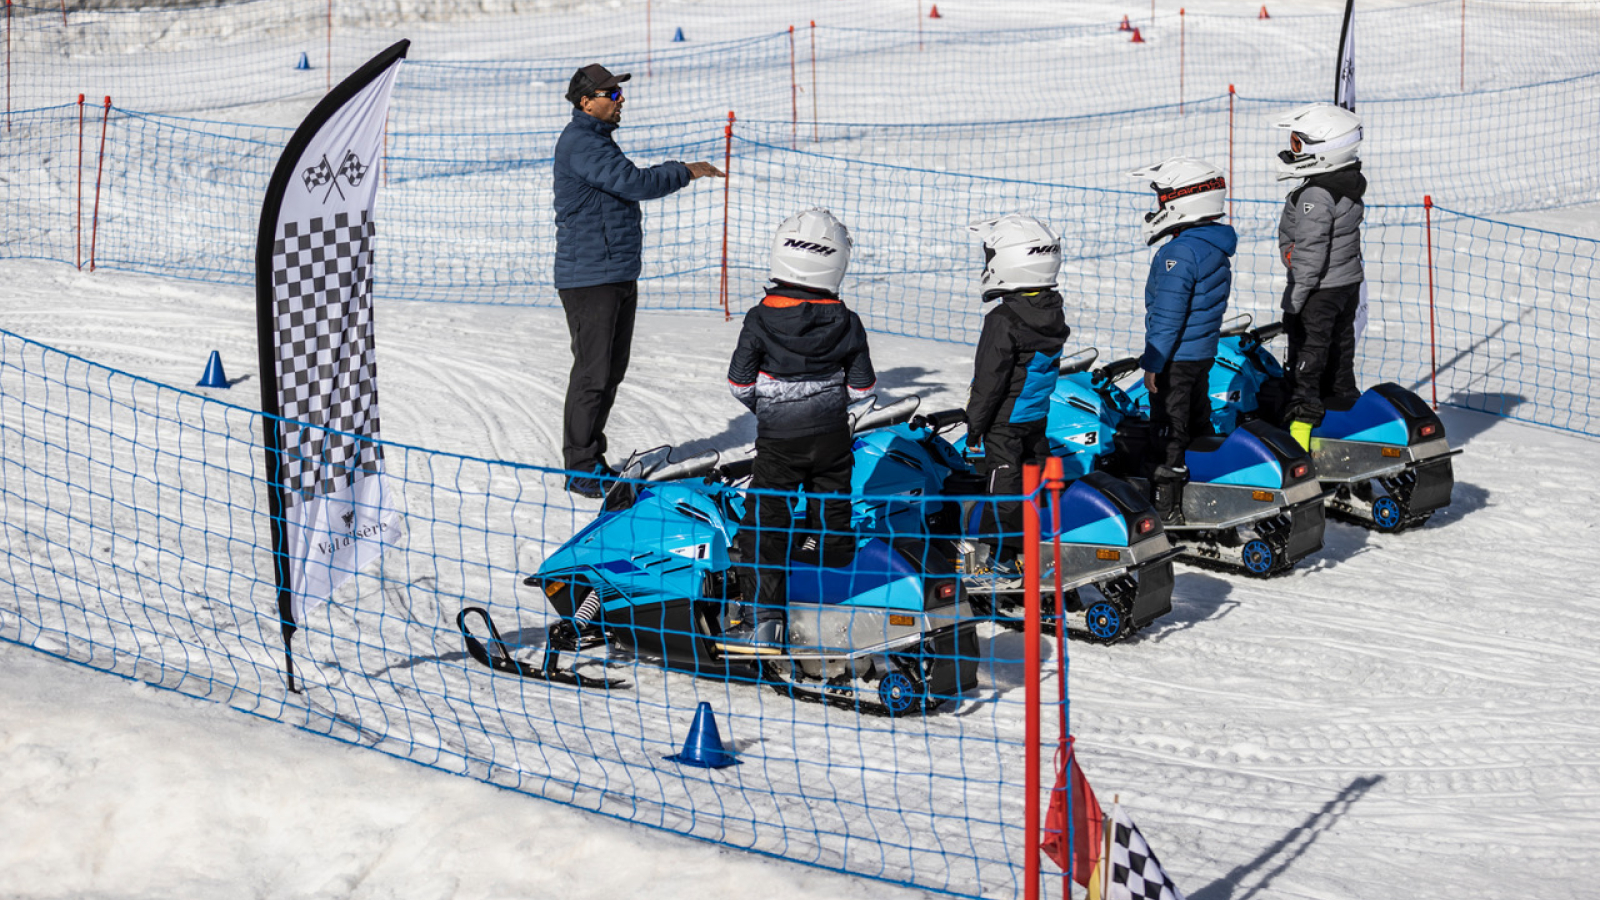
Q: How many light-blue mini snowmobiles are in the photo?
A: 4